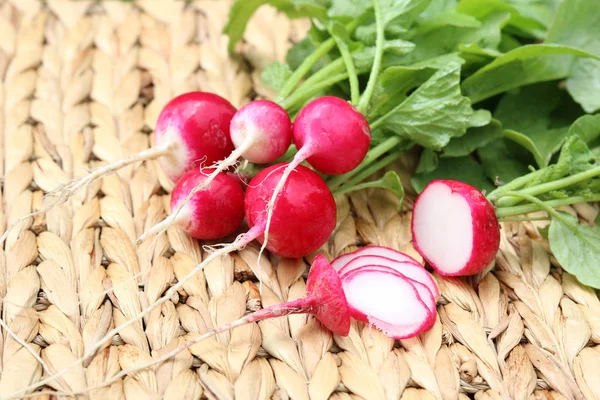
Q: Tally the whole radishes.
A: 5